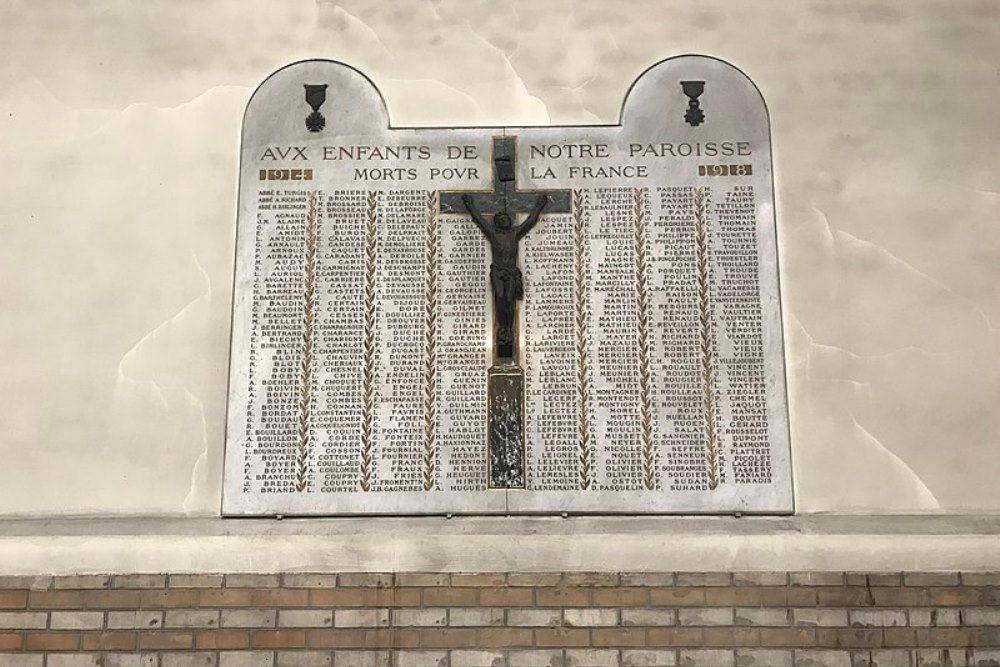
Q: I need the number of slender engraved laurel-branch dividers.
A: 6